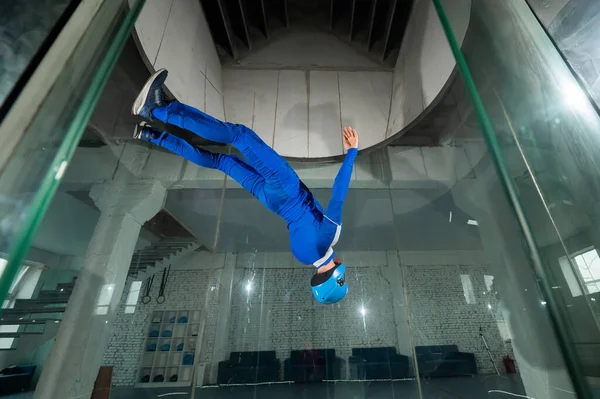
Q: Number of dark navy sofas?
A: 4